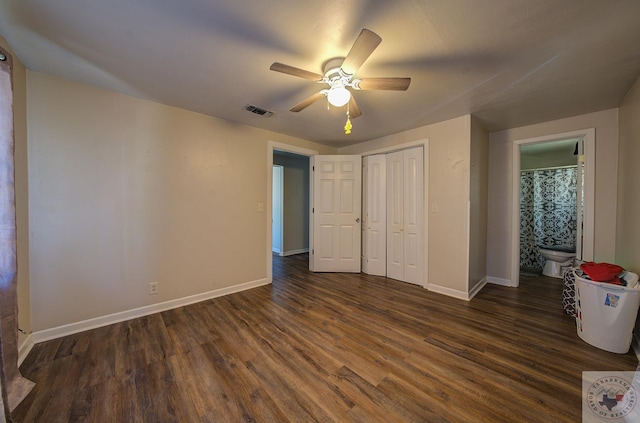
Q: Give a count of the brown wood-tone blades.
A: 5